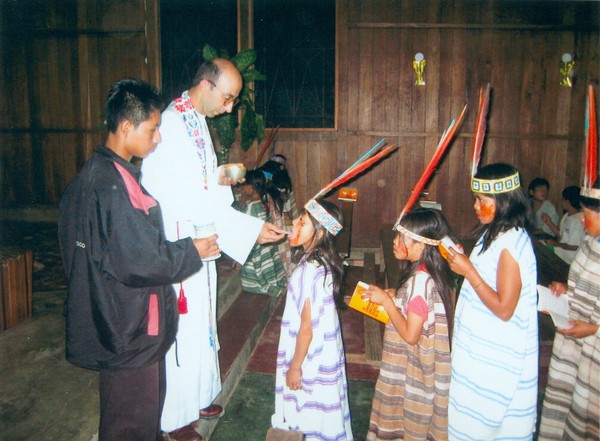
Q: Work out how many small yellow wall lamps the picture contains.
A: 2